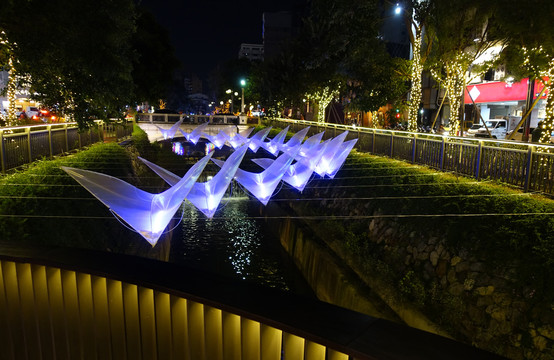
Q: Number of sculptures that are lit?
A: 14